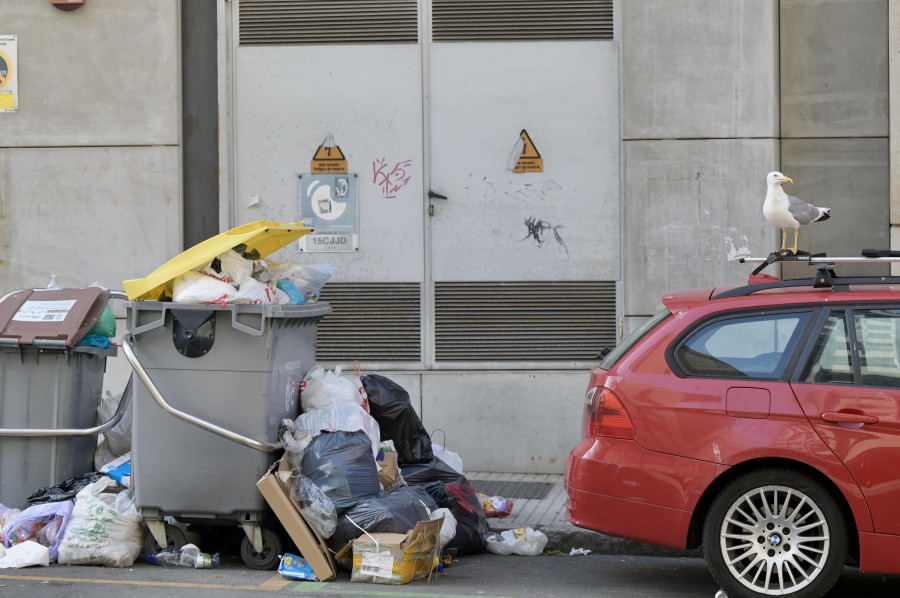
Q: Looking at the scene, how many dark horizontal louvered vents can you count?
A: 4